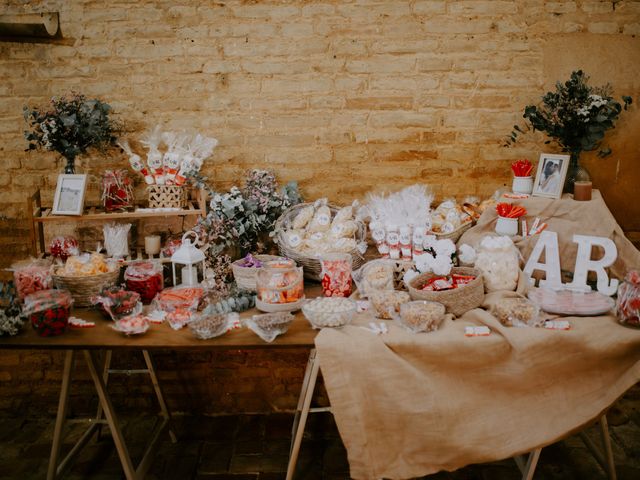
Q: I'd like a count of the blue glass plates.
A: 0